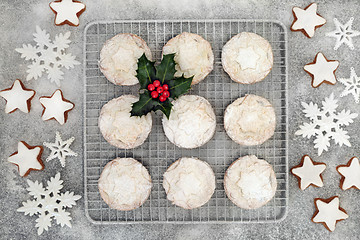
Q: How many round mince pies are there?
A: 9